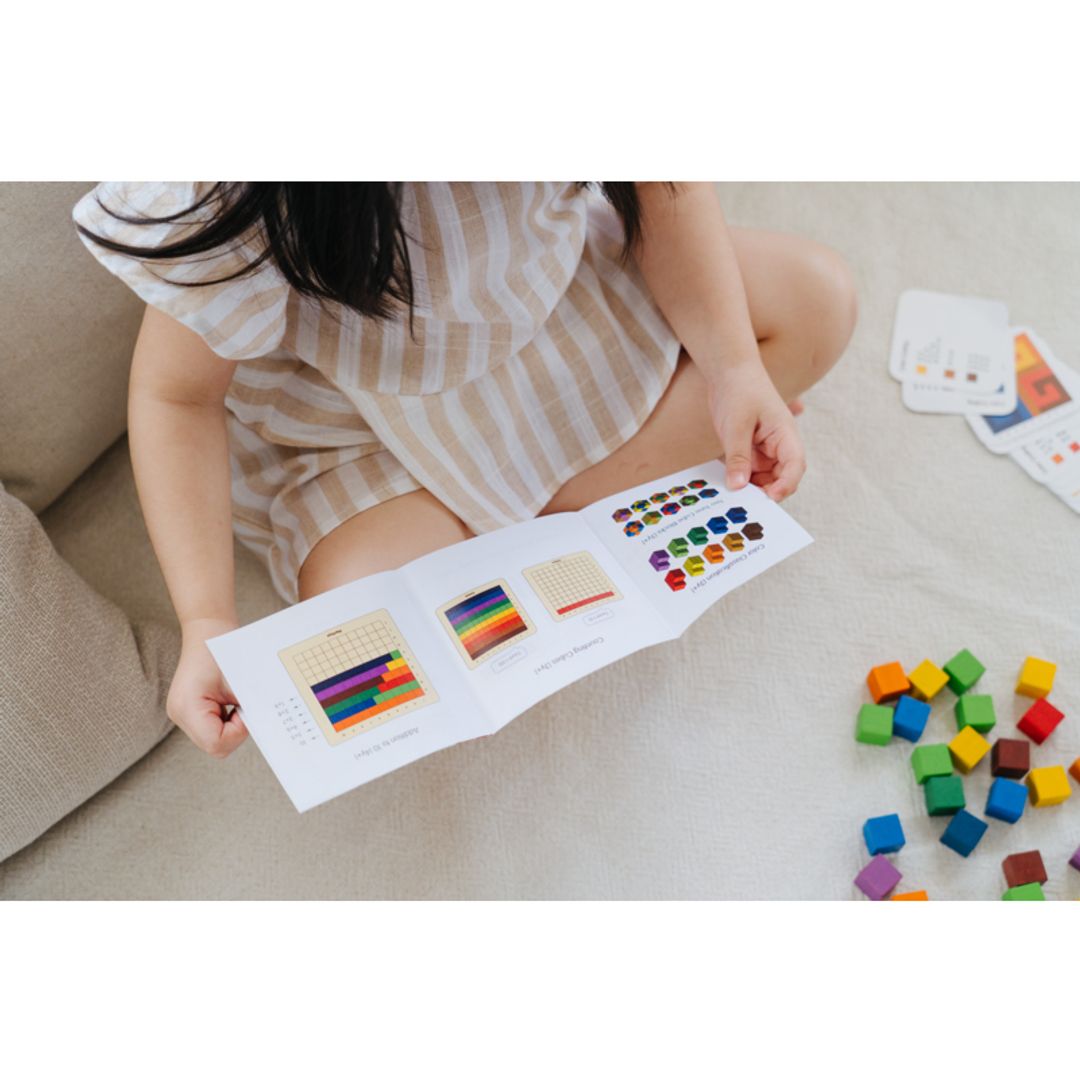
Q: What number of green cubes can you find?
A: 6